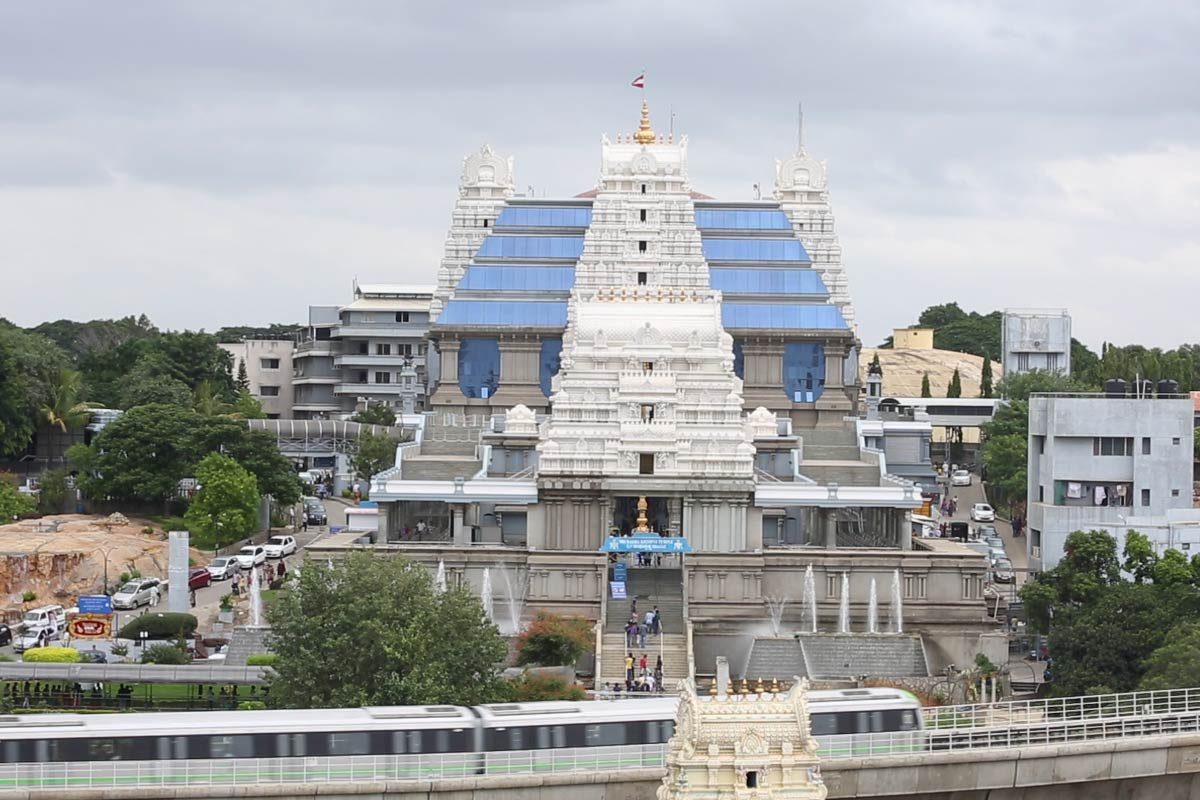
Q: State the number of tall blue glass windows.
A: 4